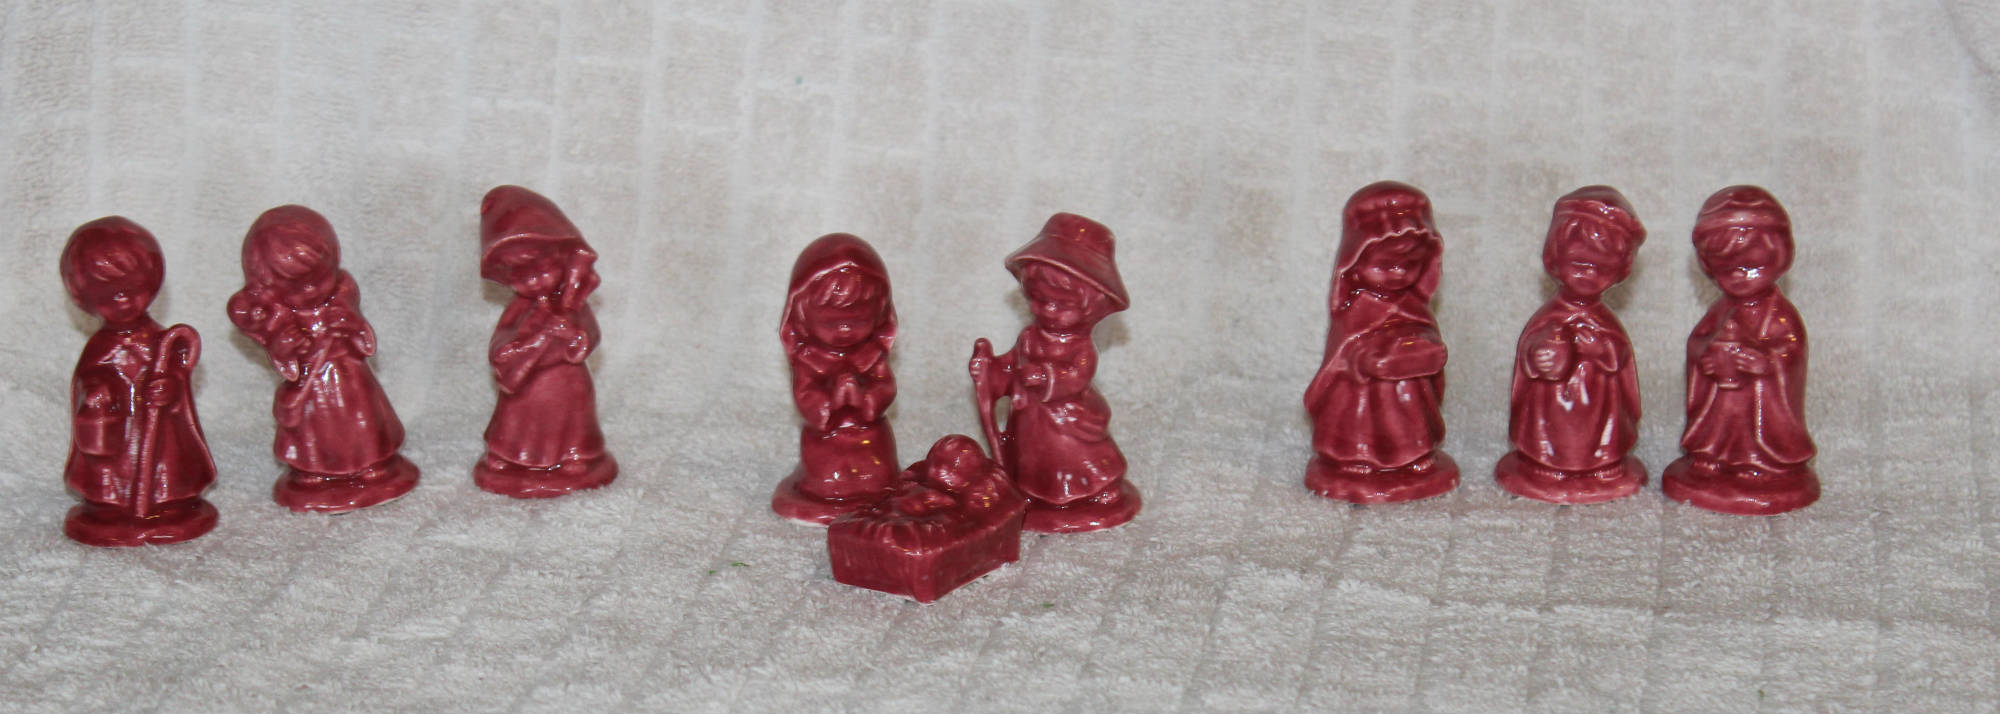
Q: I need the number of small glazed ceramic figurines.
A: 9